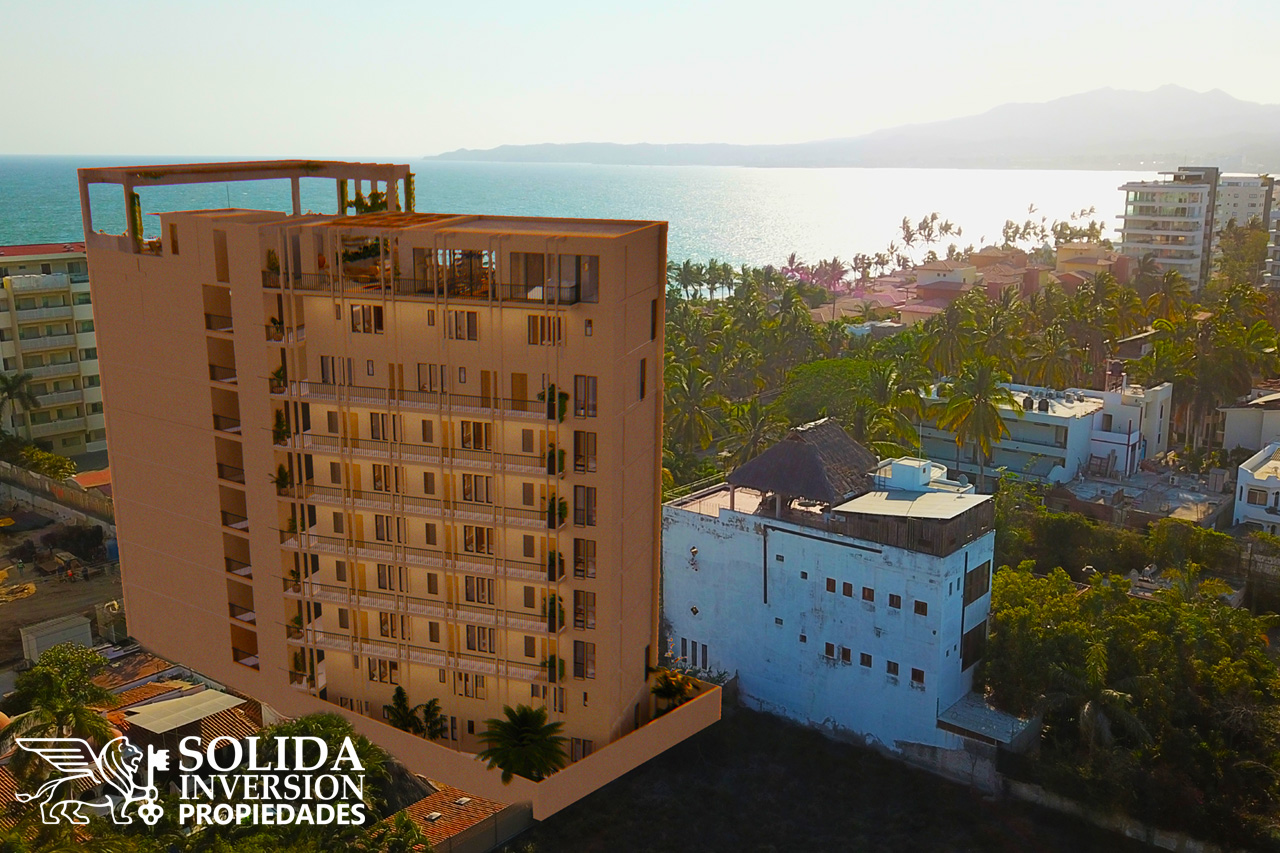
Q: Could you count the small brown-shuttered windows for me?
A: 10